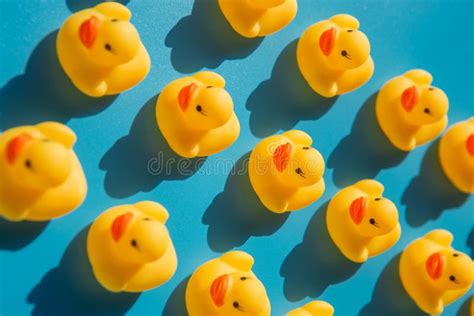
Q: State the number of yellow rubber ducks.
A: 13